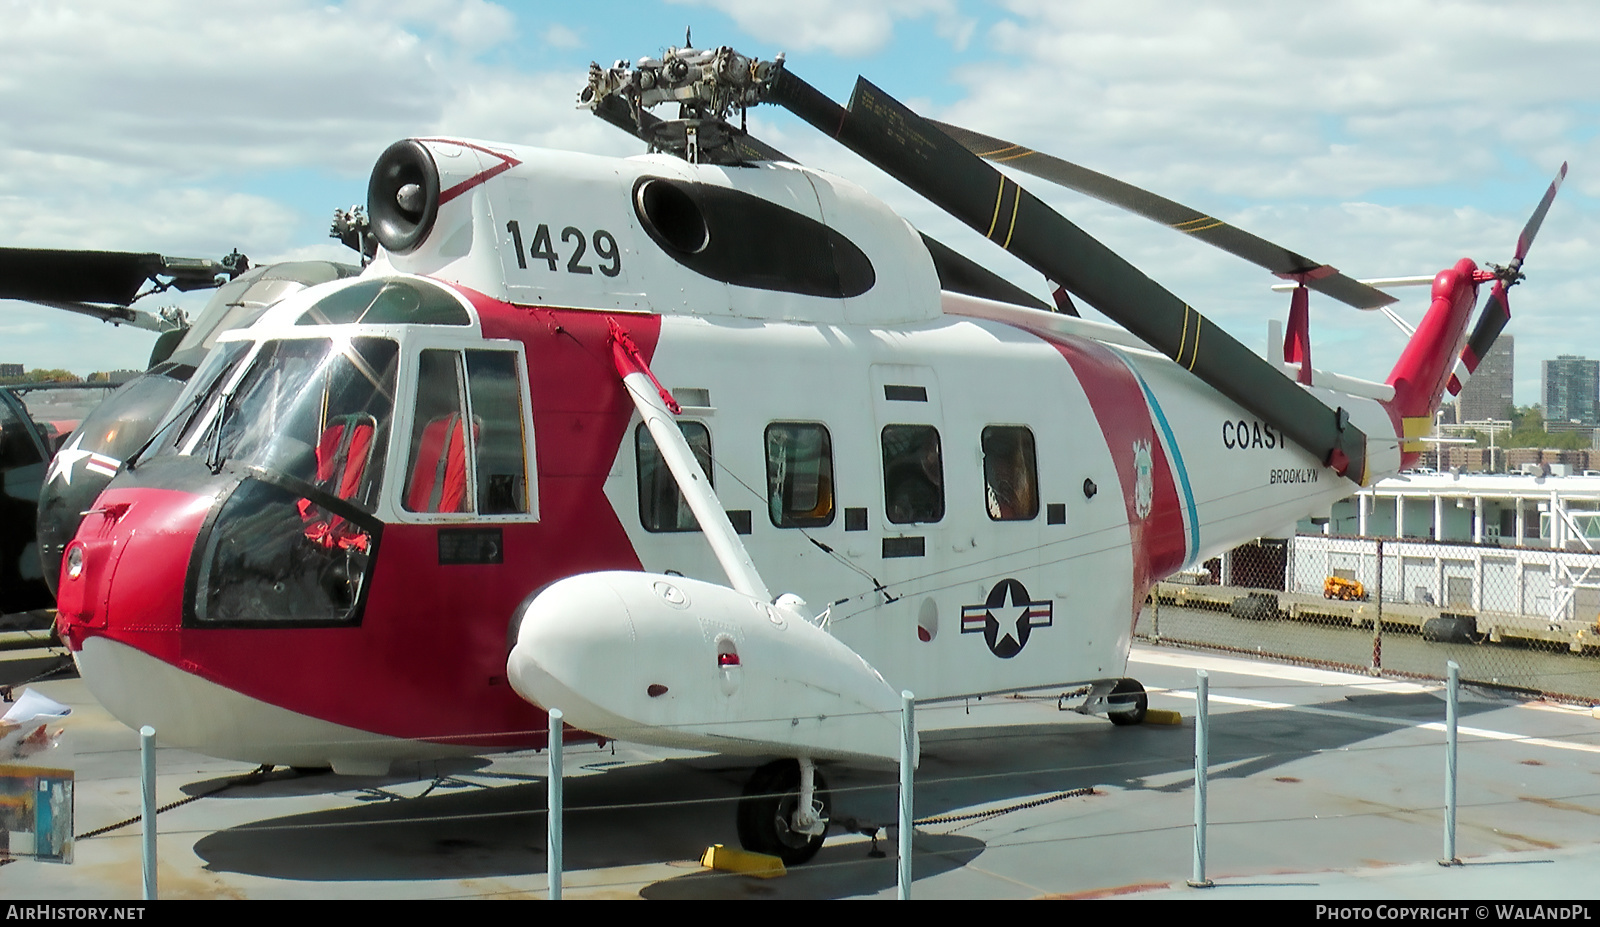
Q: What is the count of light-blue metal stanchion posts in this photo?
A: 5